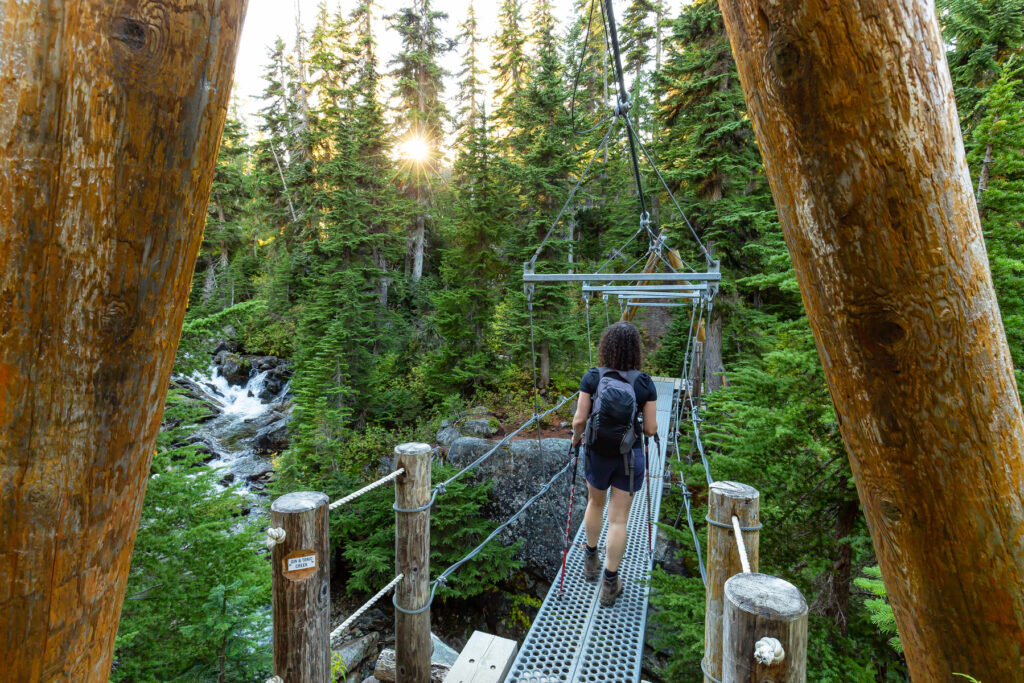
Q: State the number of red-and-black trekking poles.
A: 2